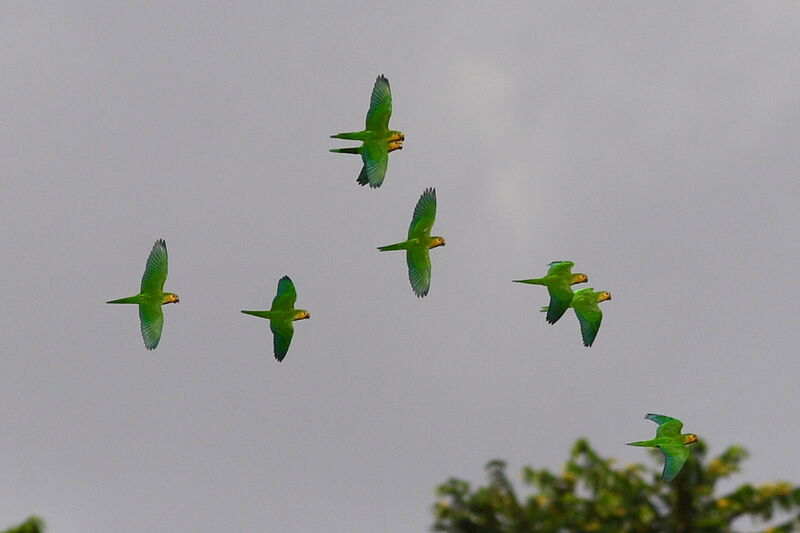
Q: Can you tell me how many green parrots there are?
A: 8